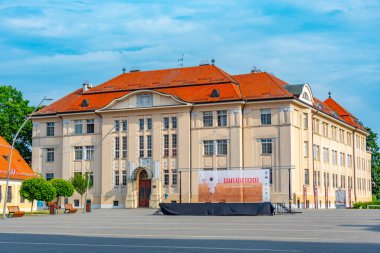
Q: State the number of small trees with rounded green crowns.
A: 3